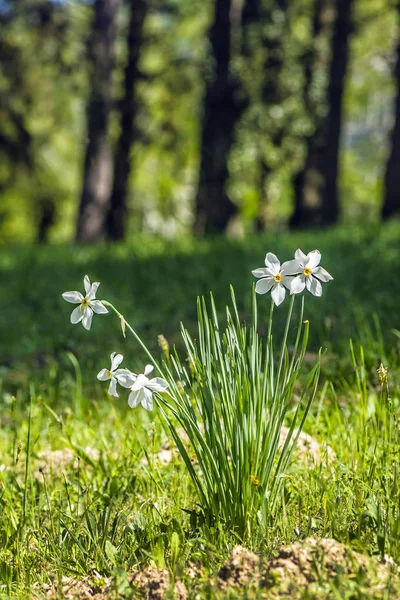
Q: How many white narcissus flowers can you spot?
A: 5